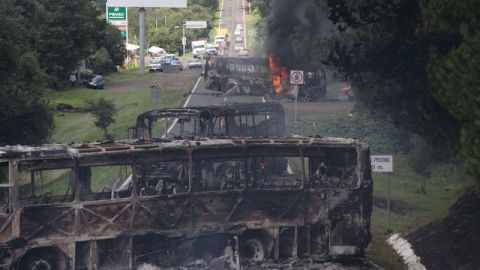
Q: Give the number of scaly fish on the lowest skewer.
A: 0